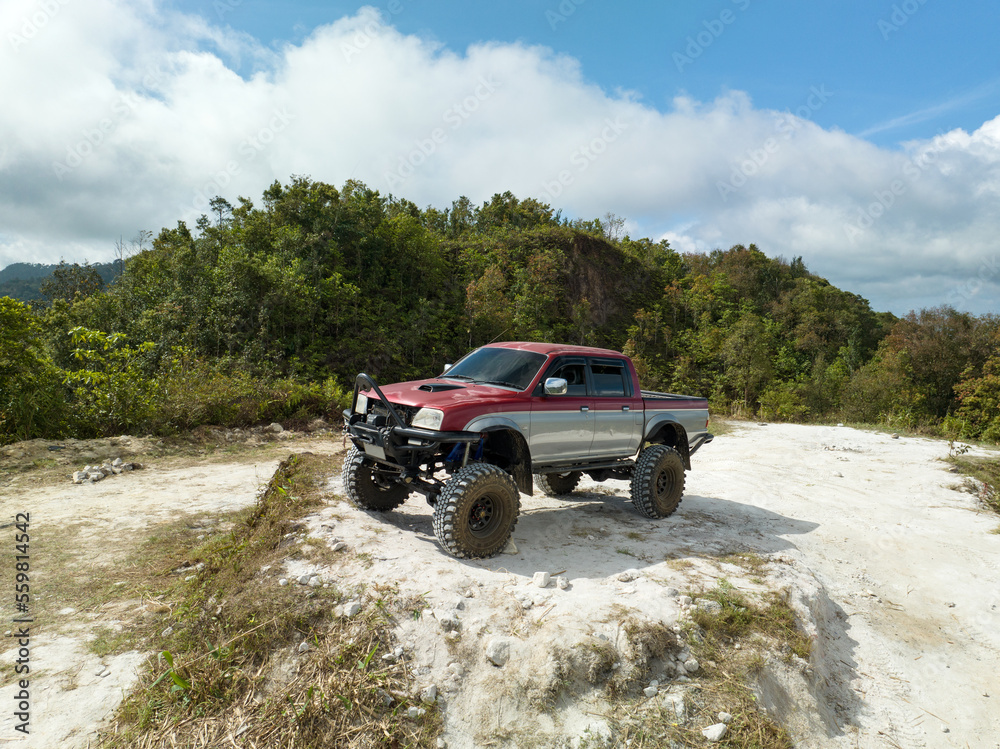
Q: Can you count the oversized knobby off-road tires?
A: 4